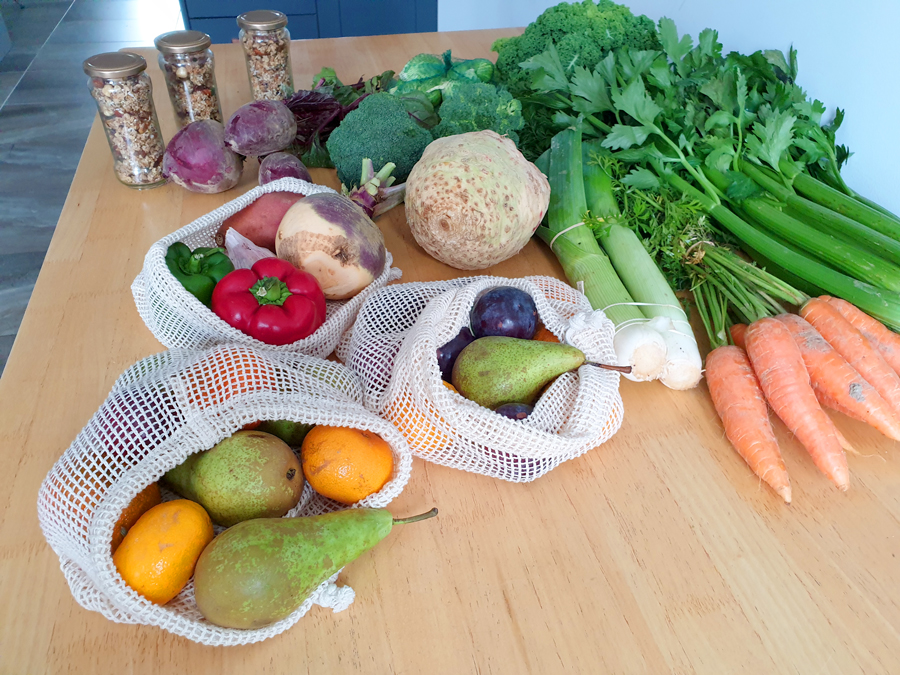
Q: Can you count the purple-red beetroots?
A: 3